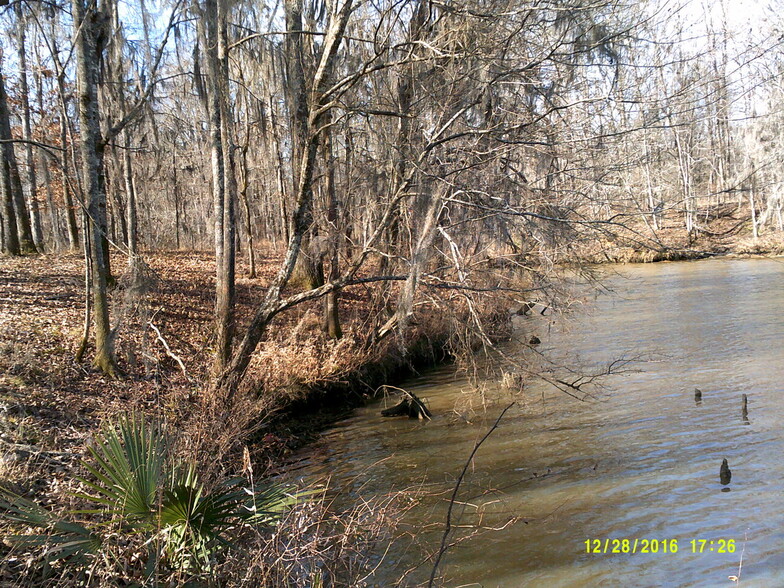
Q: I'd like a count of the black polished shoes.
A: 0